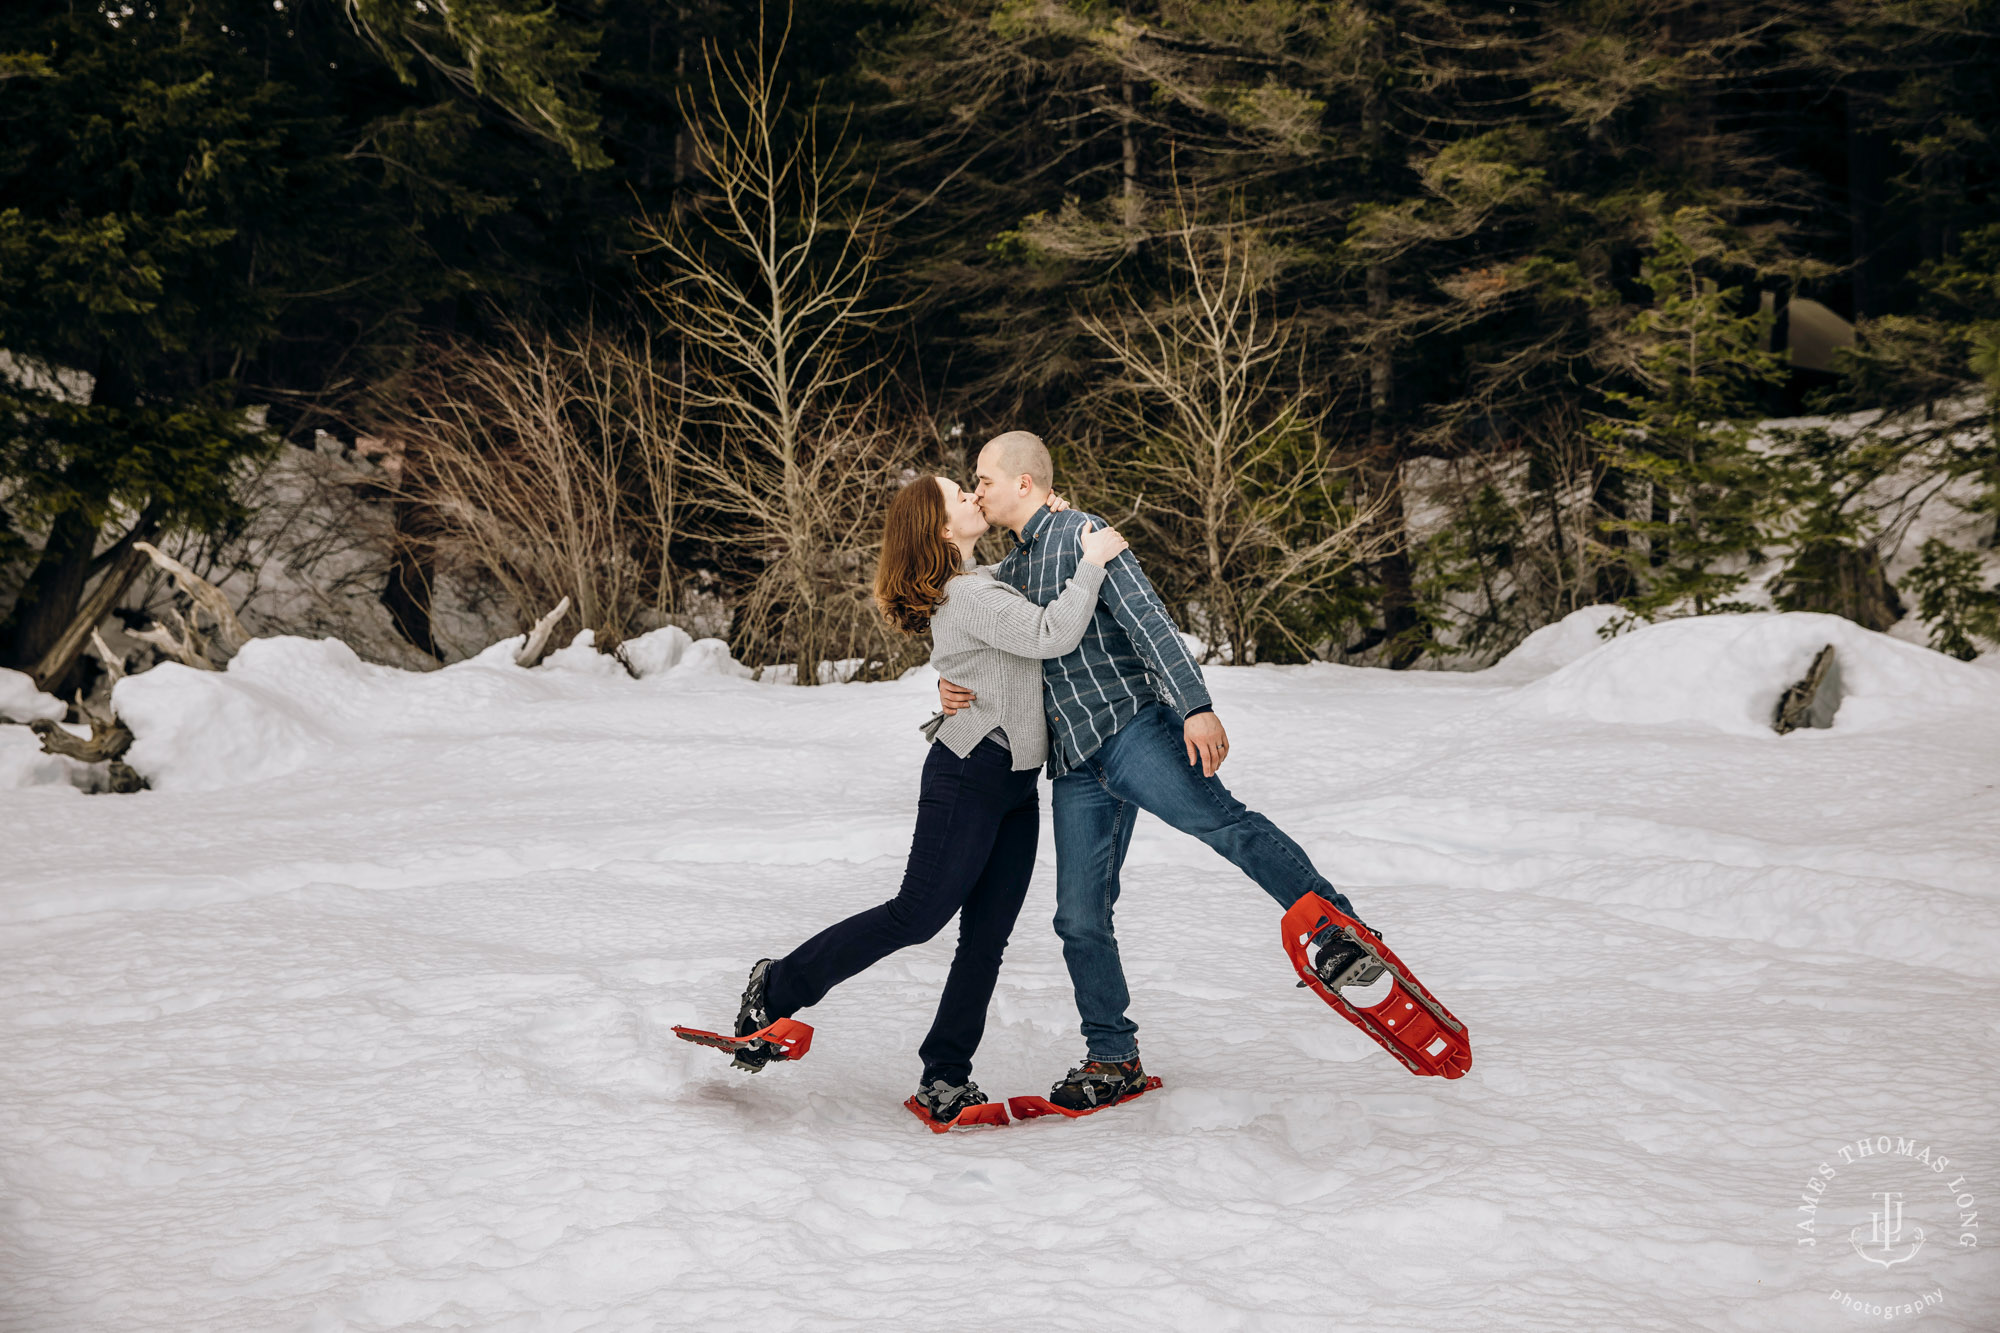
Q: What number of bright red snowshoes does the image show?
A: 4